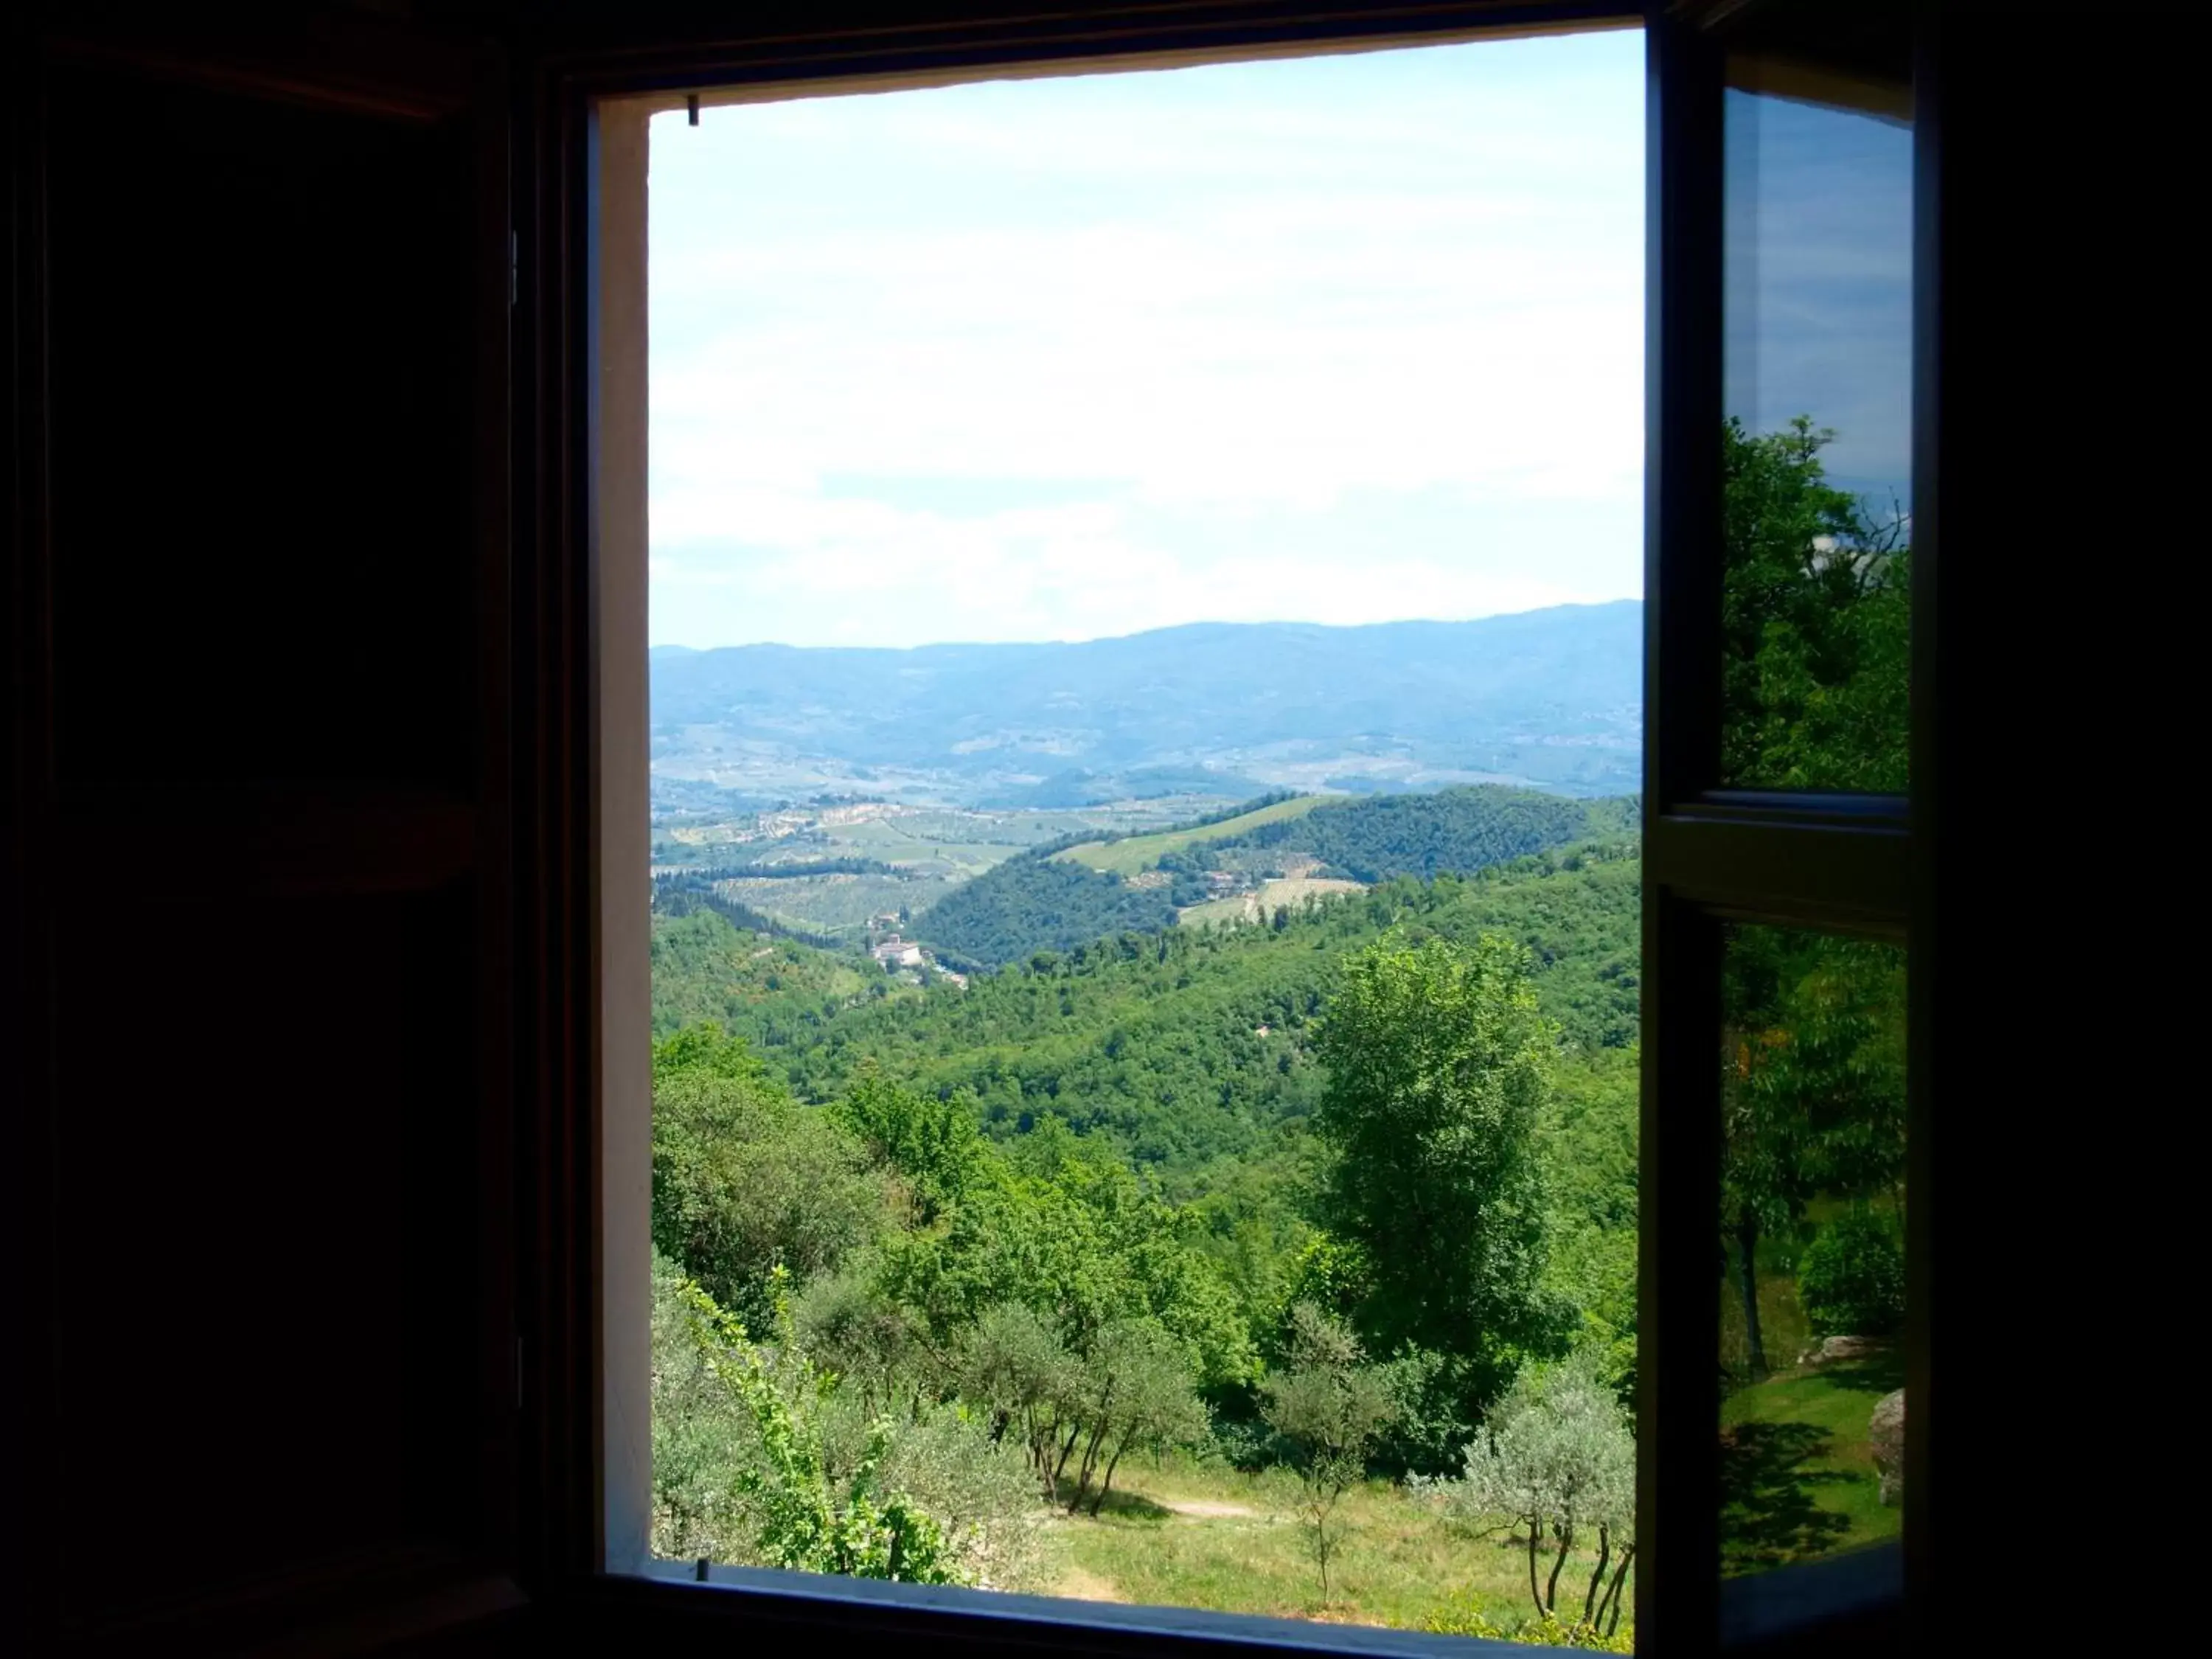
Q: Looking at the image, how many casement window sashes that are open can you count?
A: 2